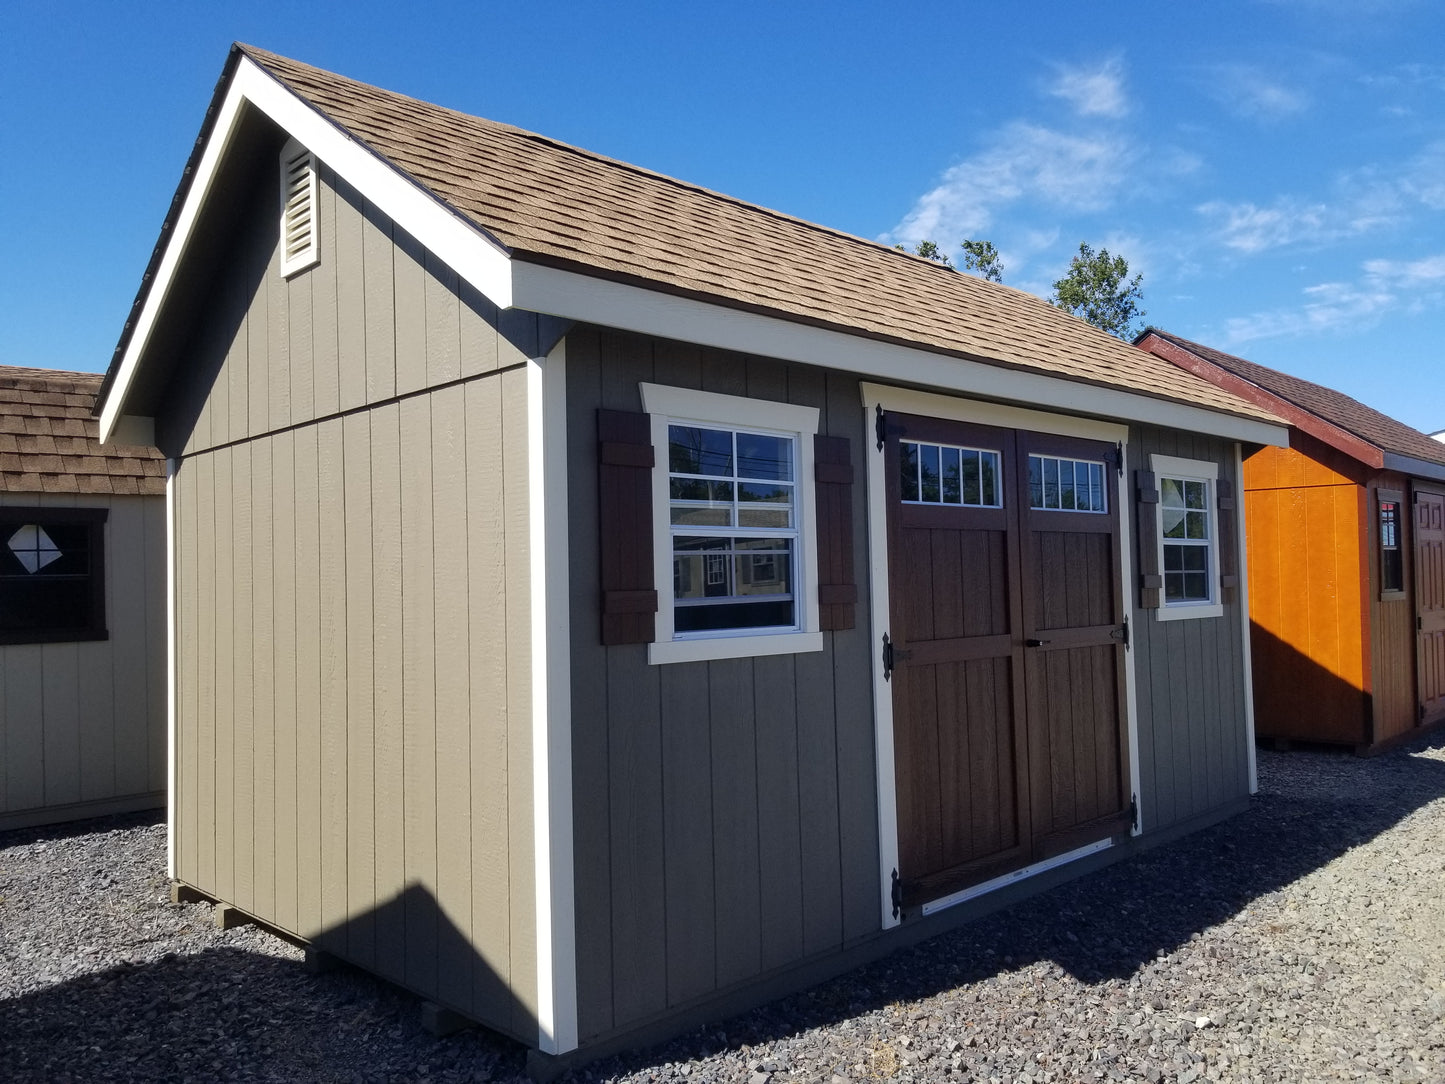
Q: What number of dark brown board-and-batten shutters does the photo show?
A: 4